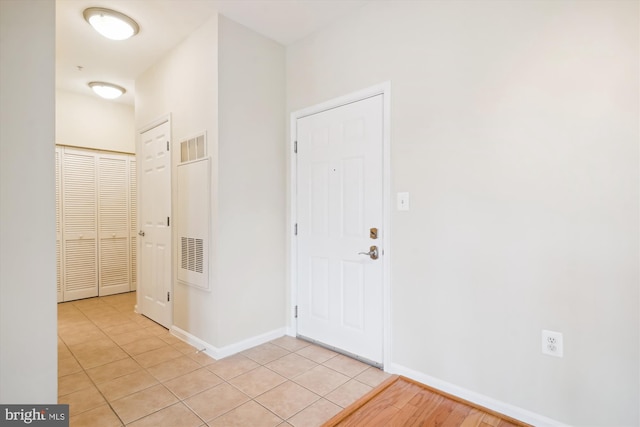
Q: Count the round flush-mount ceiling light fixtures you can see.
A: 2